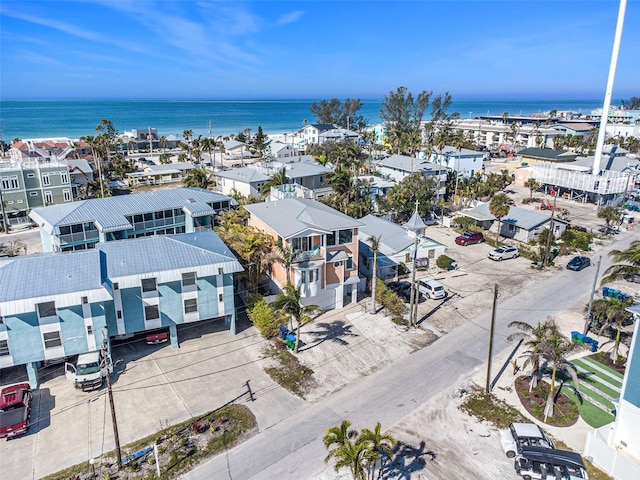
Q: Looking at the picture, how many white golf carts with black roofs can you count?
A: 1